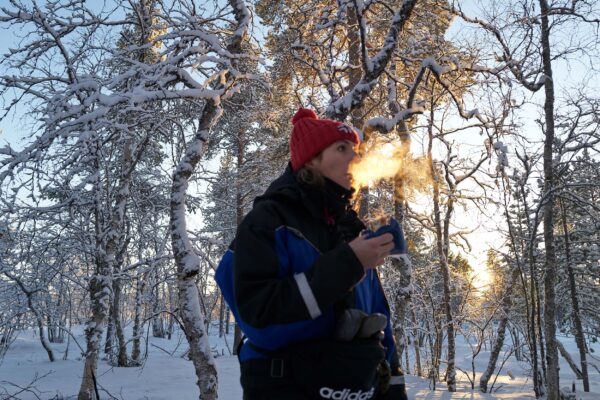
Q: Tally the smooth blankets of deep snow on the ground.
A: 1